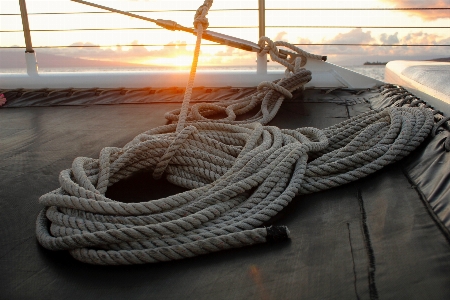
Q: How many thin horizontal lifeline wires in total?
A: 3